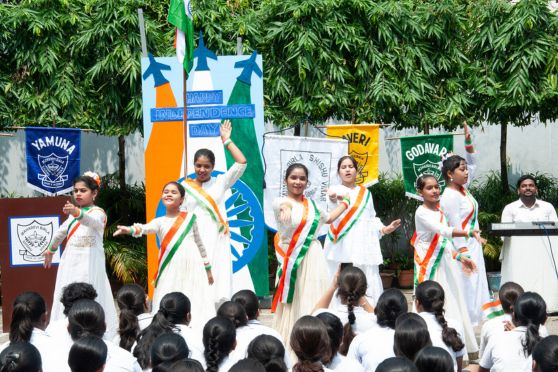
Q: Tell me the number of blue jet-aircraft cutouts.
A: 3